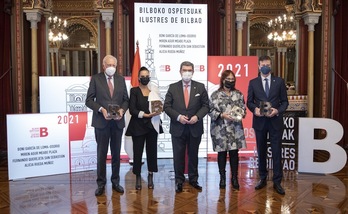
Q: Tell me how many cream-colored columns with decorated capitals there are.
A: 4